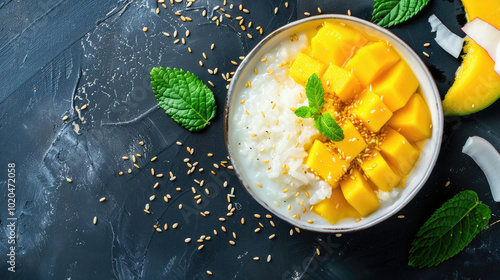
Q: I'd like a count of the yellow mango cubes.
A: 13